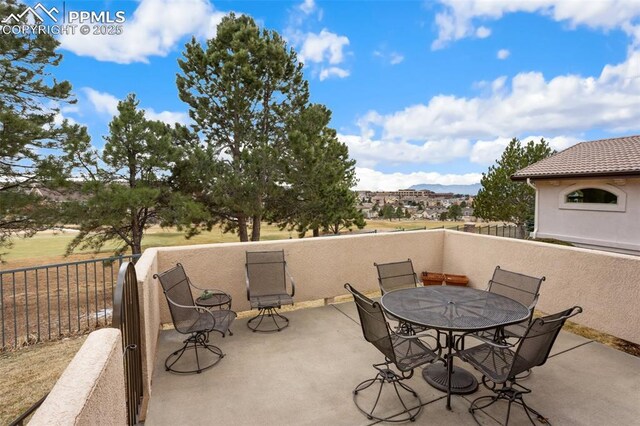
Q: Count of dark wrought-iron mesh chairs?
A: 6